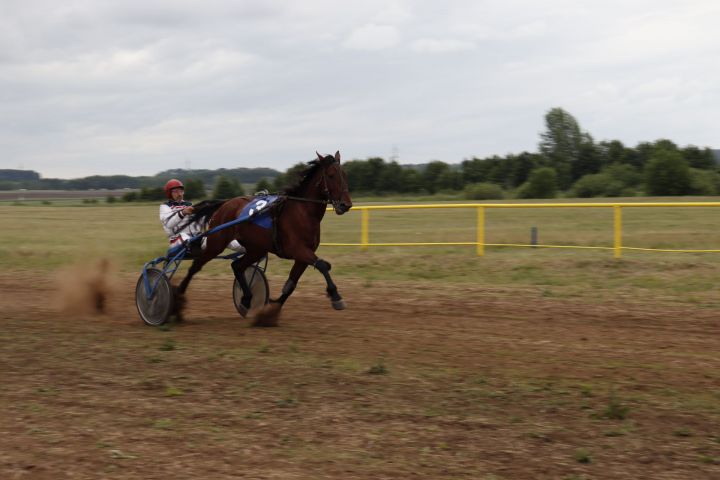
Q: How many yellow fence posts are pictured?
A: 3